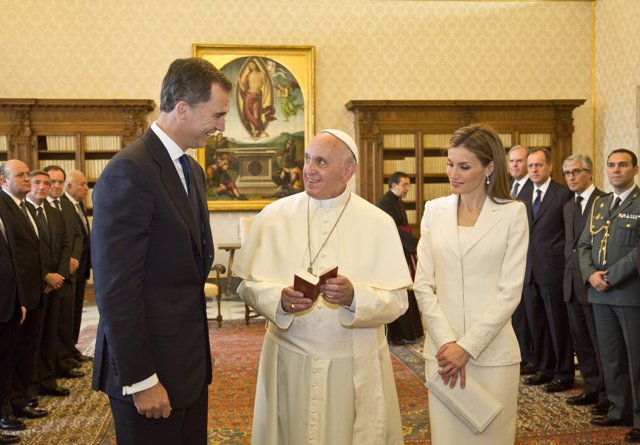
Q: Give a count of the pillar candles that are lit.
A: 0